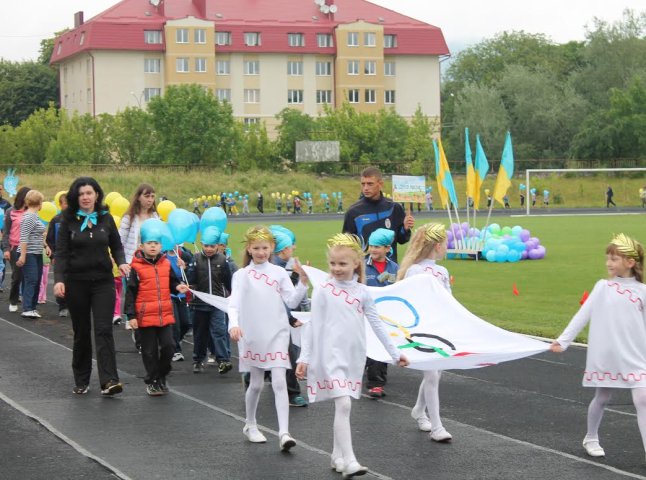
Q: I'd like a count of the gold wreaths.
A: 4